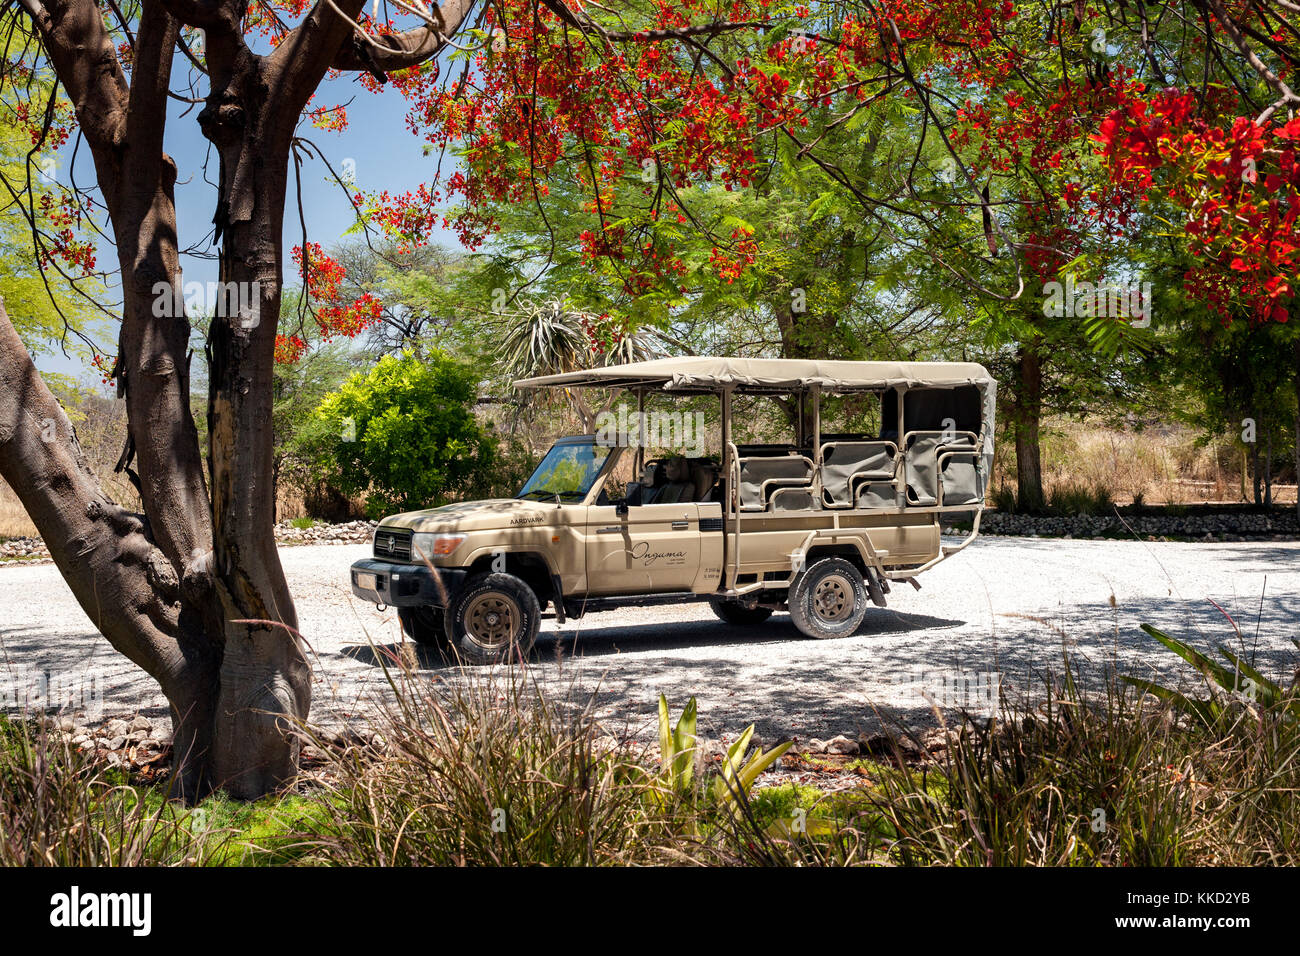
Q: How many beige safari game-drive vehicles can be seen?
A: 1